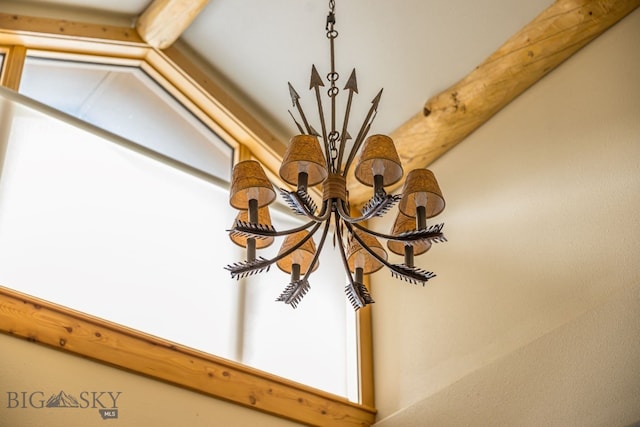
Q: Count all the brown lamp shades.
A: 8